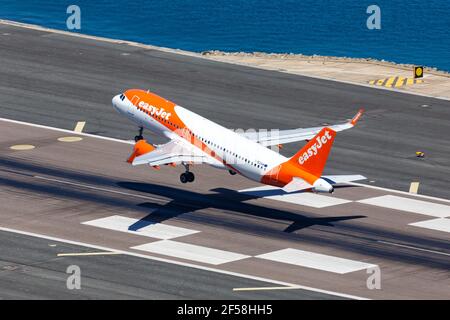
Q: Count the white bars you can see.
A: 6